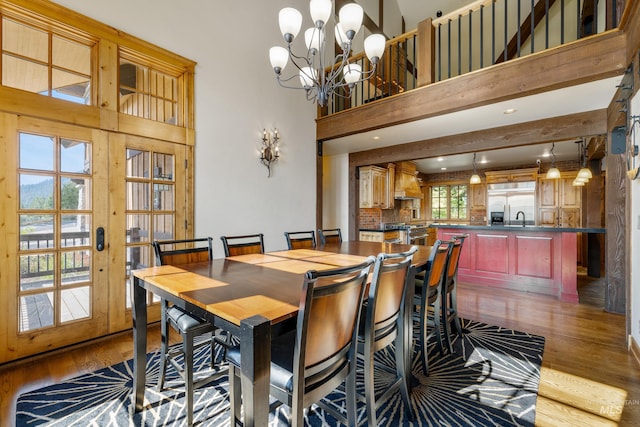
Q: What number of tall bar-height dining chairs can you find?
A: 8